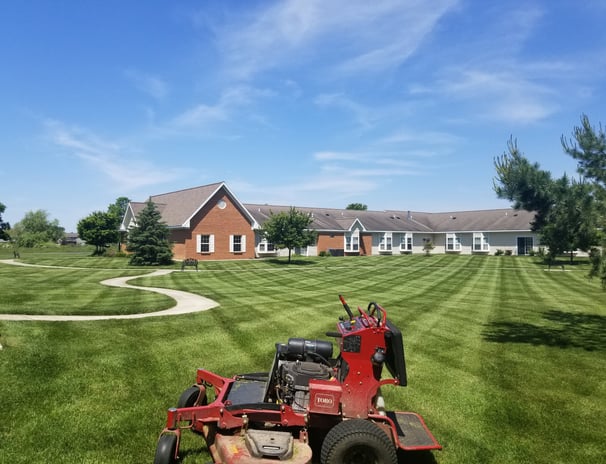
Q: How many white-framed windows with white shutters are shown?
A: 2